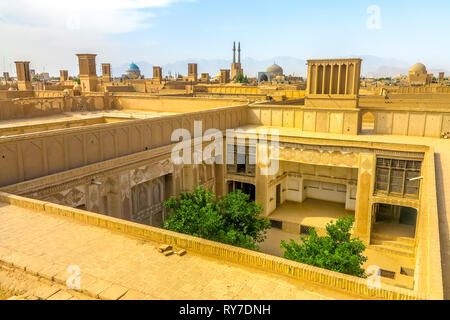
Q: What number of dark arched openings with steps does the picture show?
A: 1